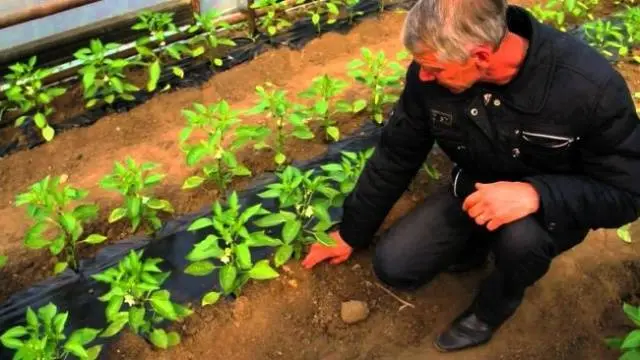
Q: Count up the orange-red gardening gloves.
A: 0